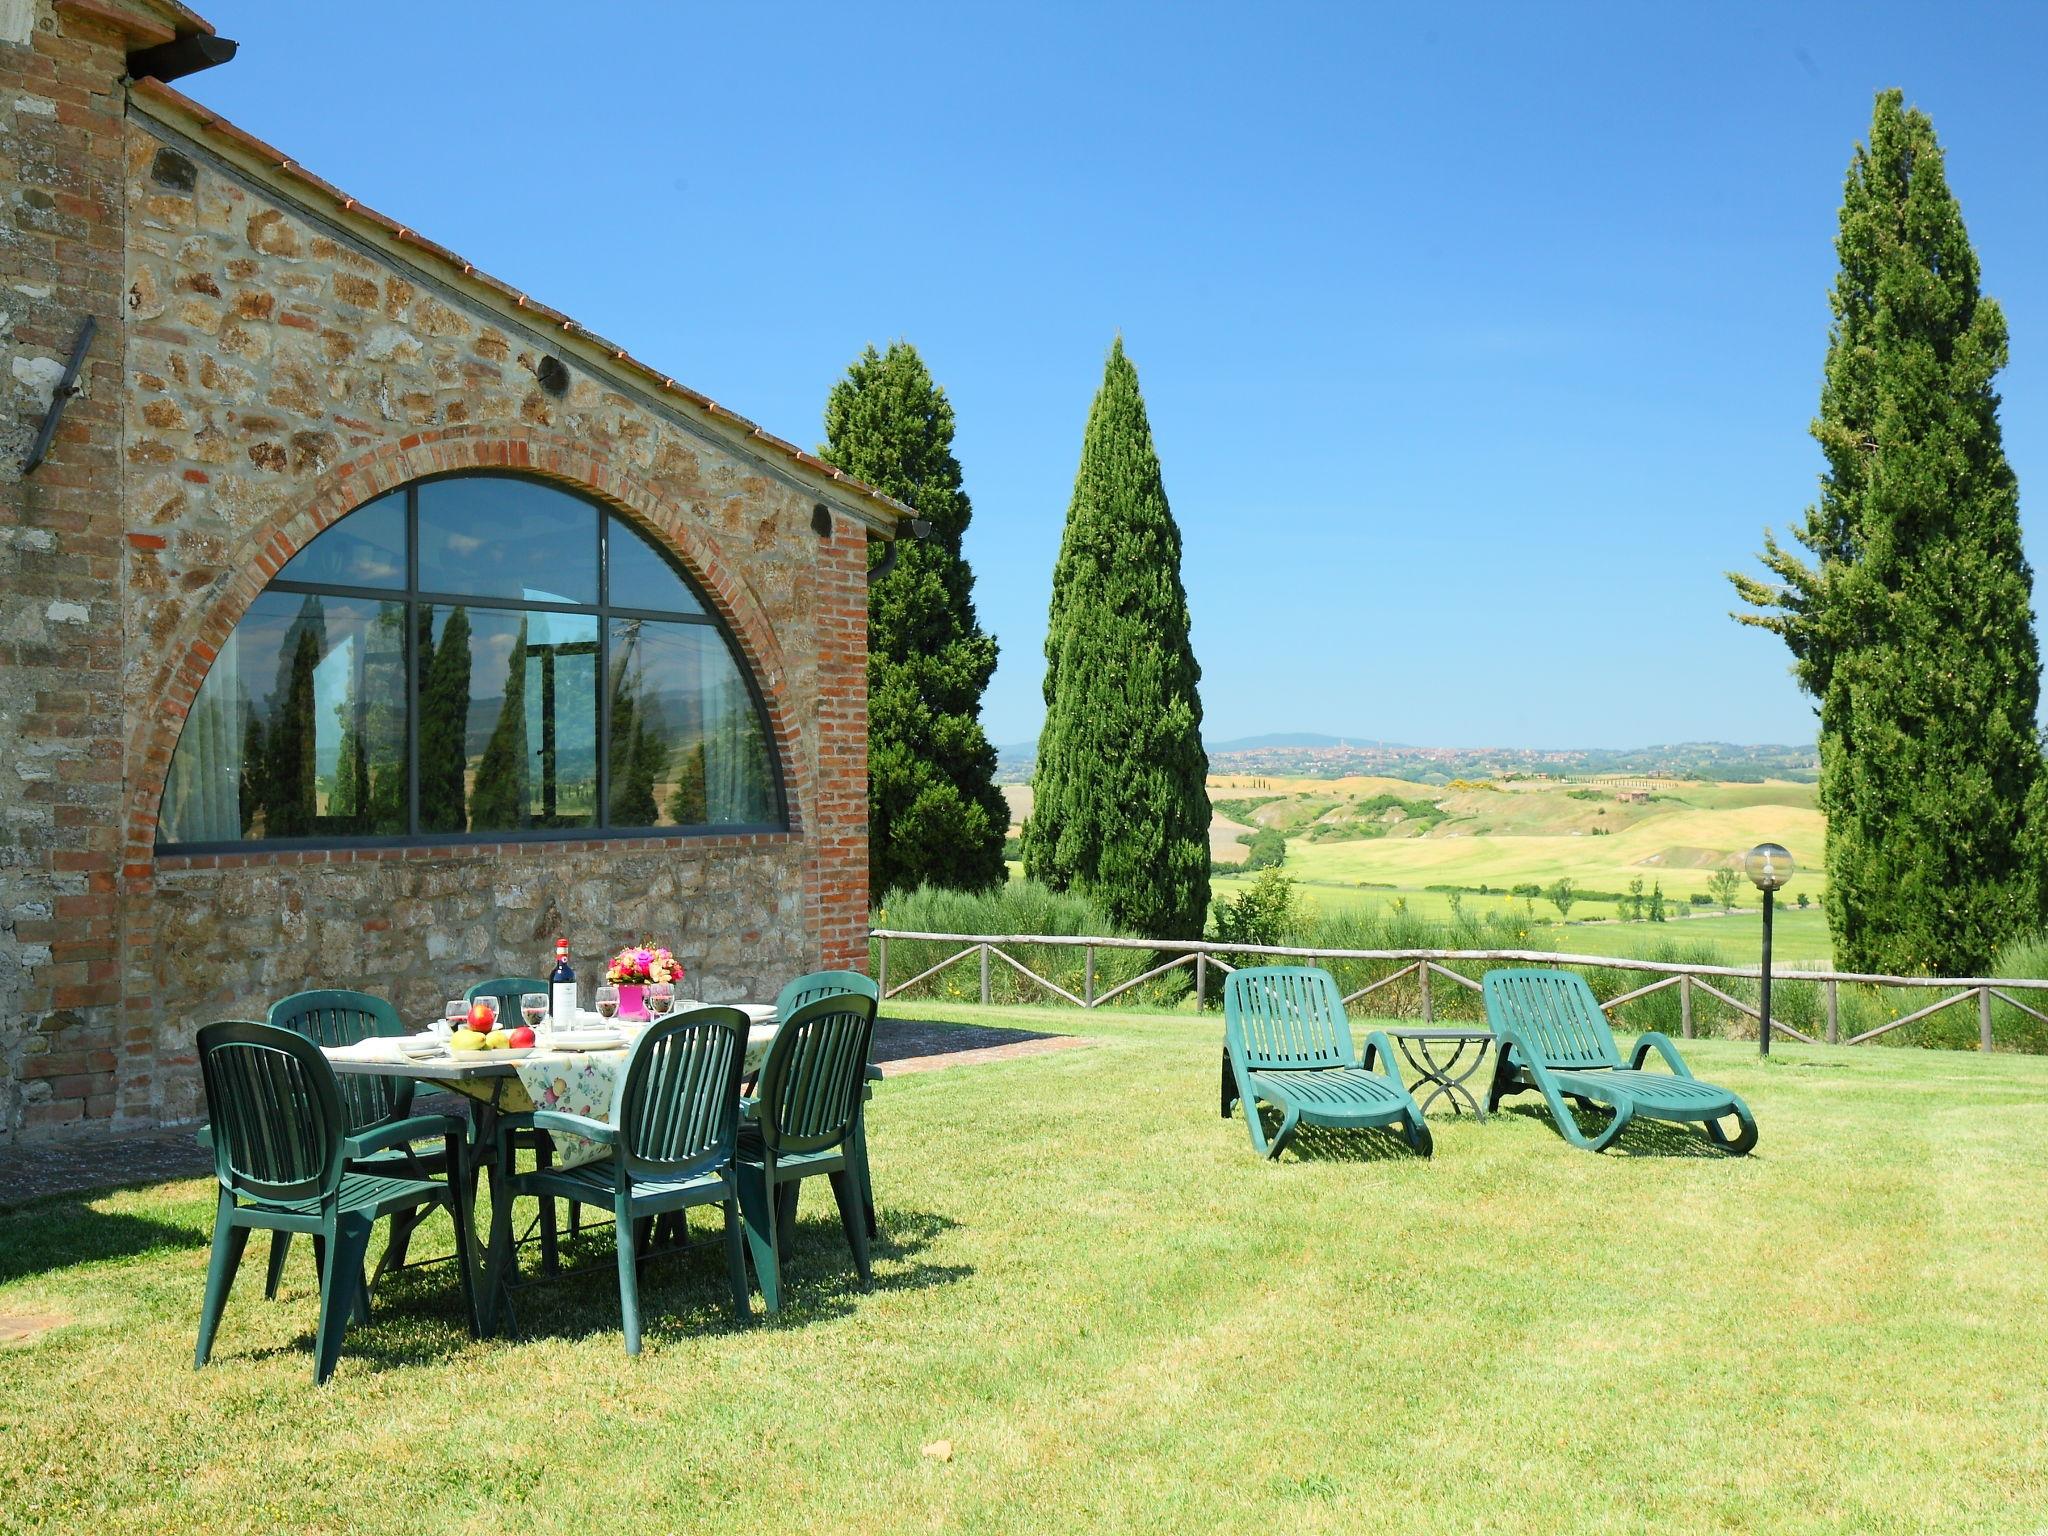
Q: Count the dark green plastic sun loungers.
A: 2